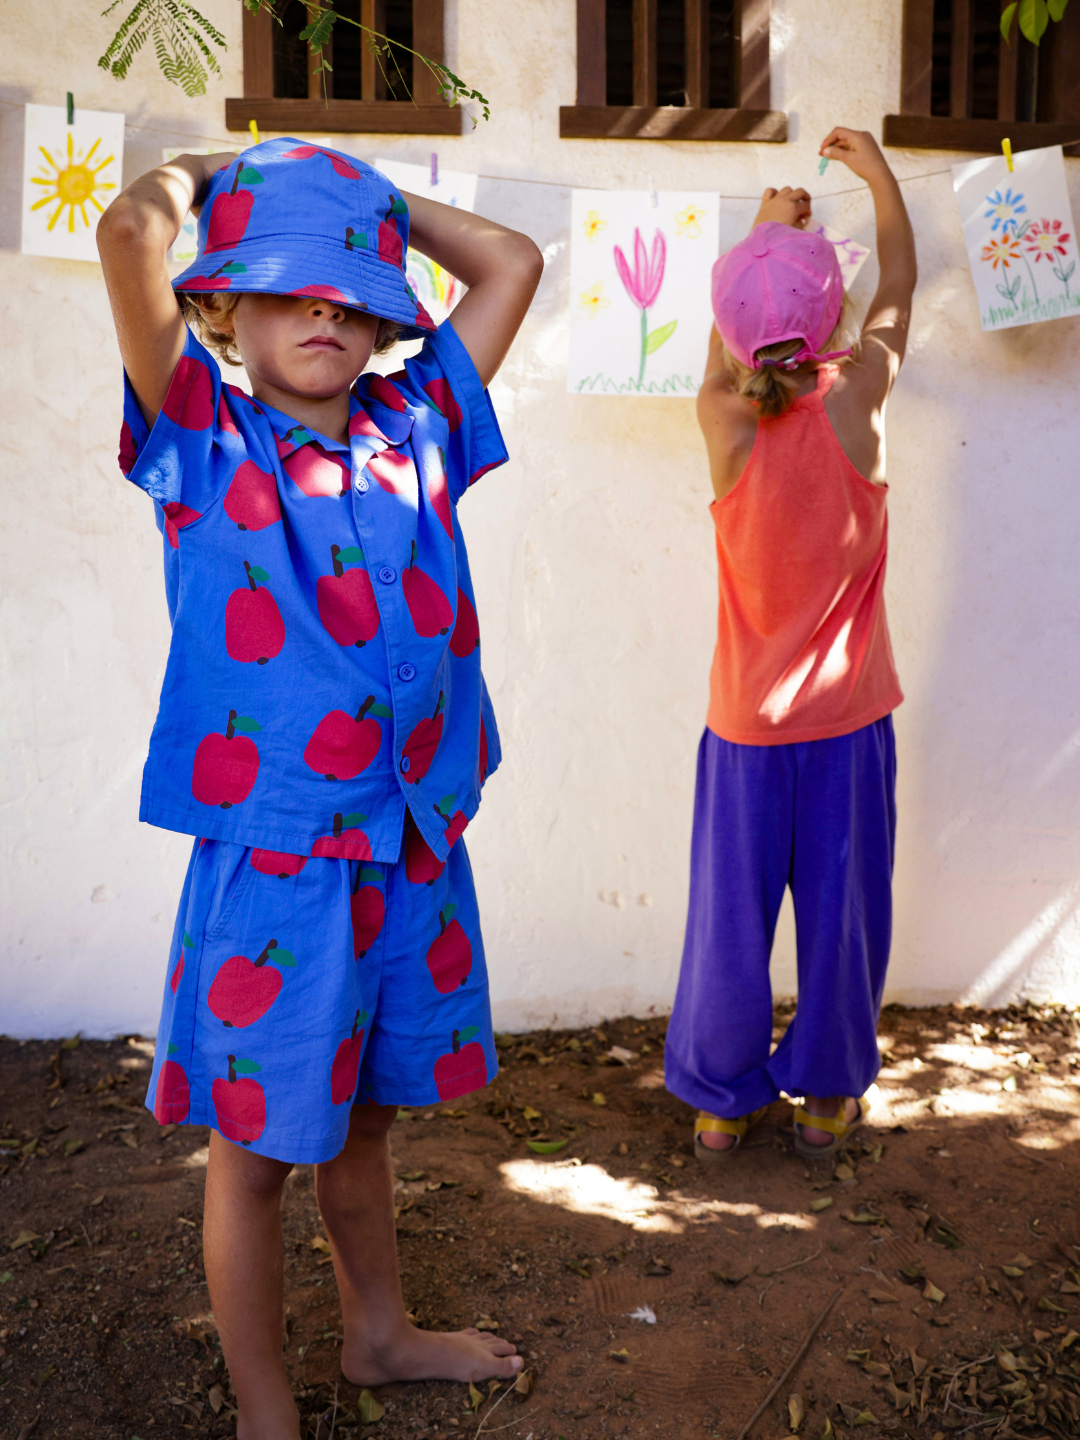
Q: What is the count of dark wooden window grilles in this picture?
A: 3